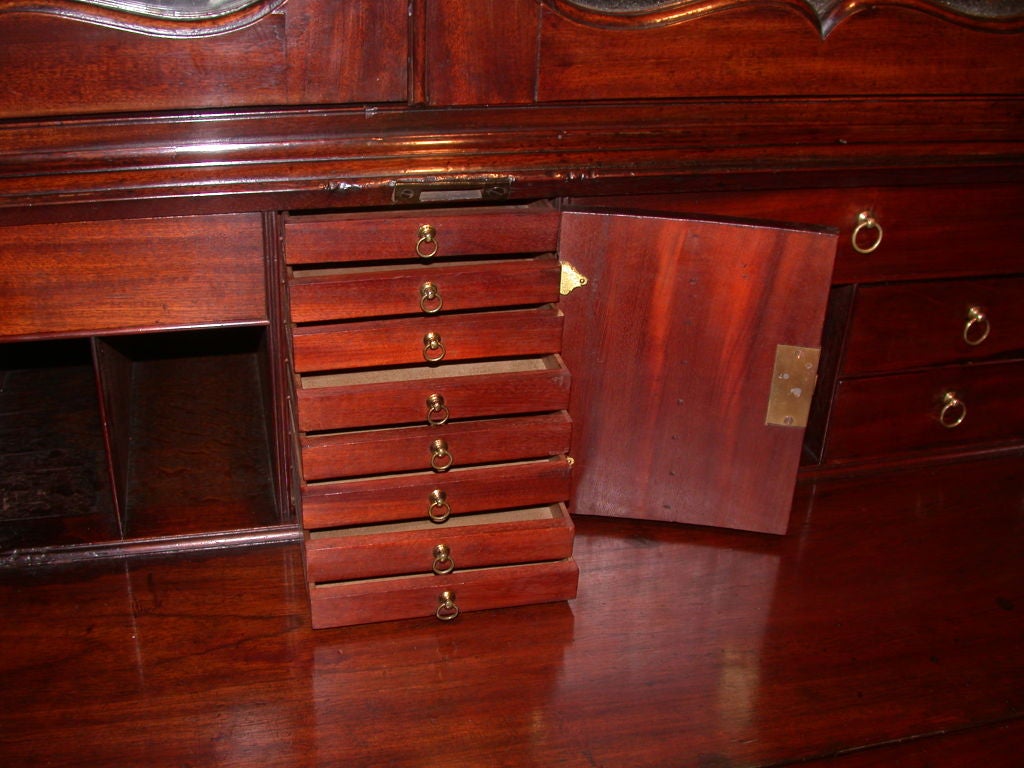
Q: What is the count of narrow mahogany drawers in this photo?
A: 8